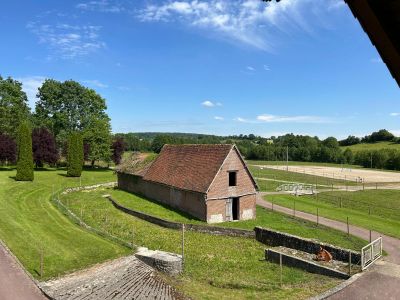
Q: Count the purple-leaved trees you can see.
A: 4